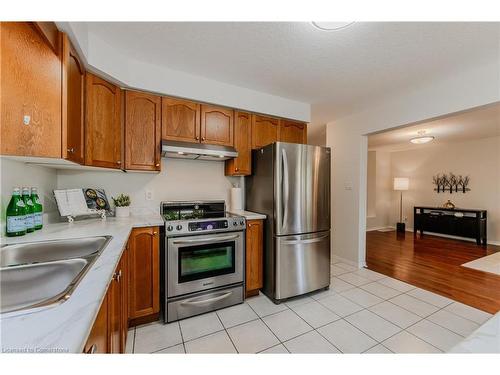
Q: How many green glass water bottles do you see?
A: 3